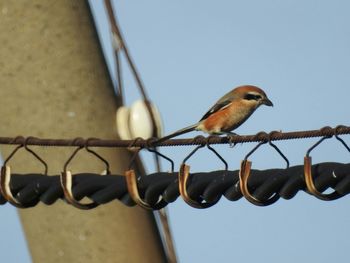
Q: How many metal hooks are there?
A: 6